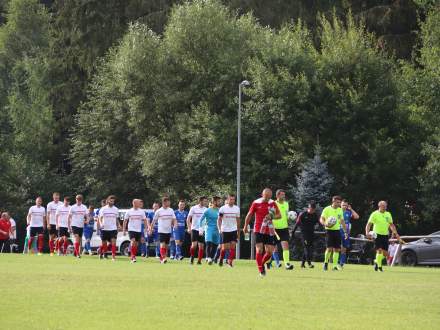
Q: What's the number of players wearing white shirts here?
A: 9